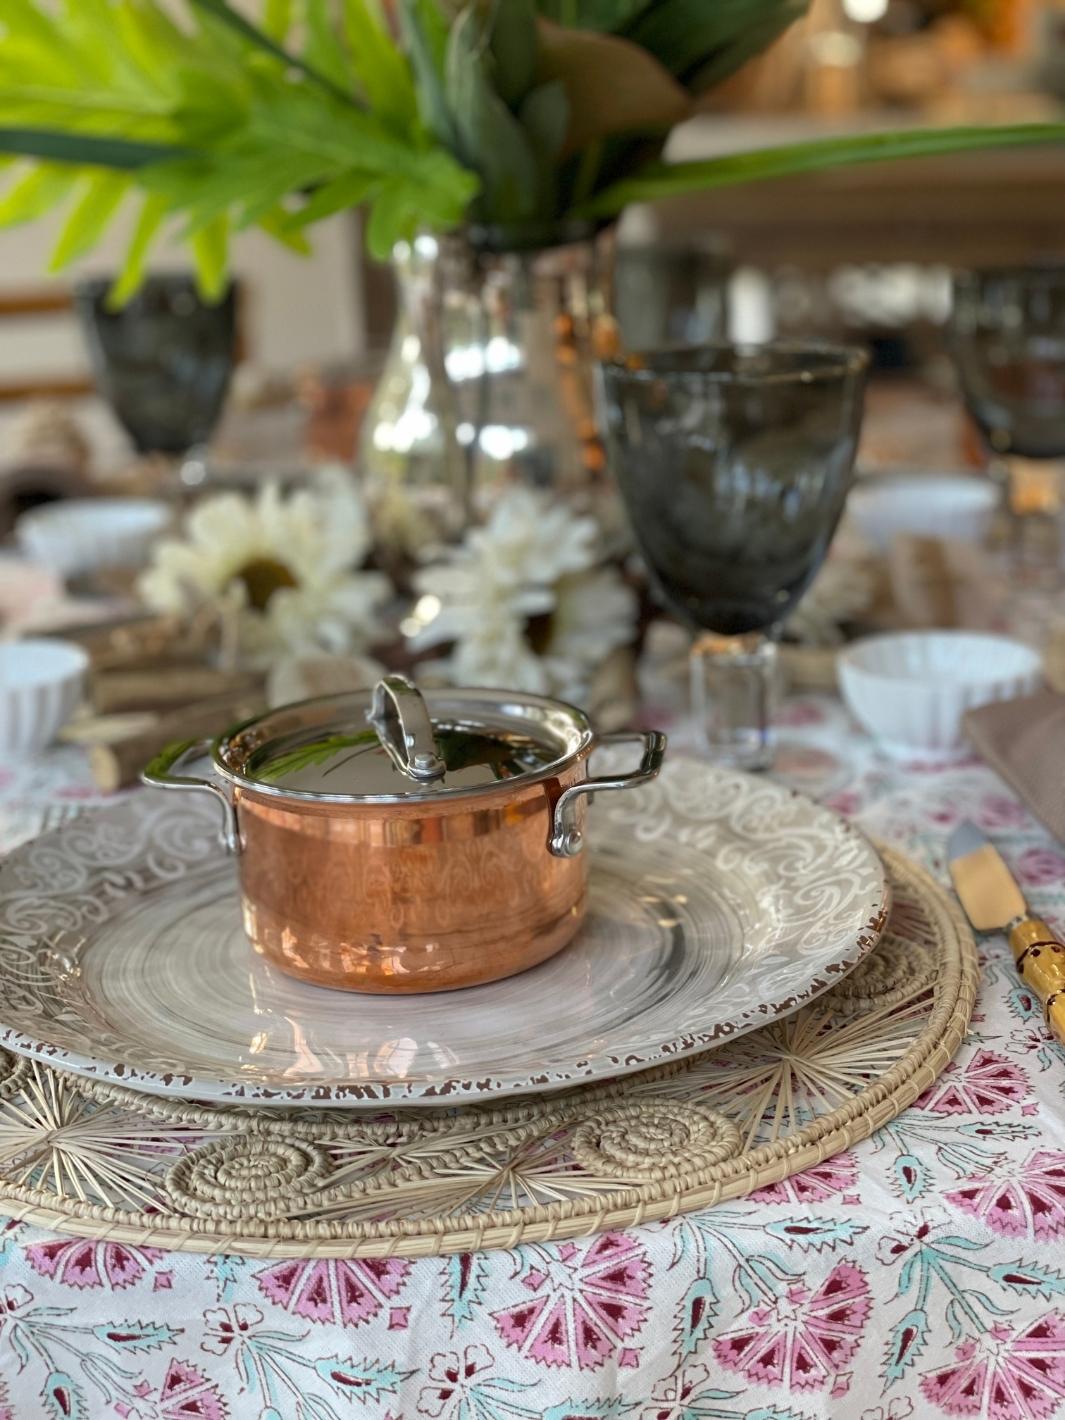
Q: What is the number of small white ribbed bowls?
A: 4